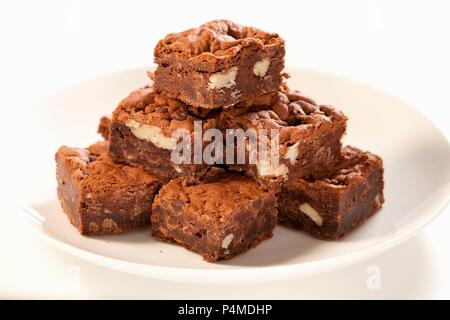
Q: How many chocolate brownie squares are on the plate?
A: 6